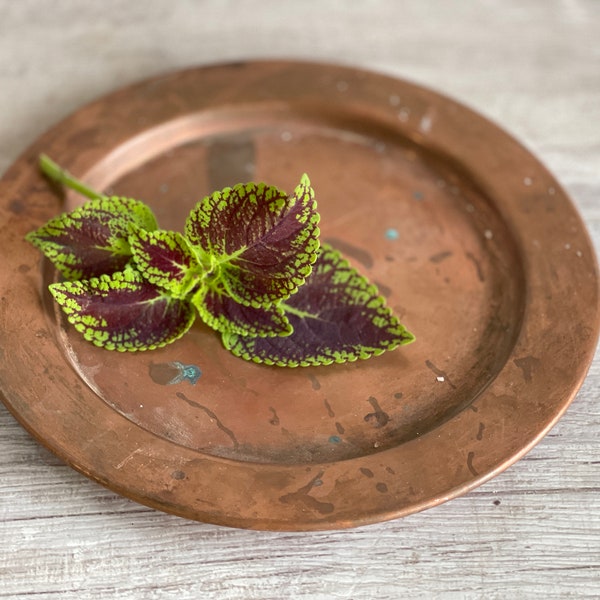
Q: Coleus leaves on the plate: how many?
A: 6